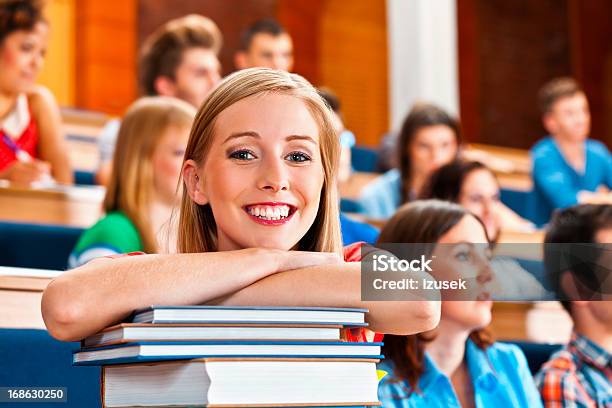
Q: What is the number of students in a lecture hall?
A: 11